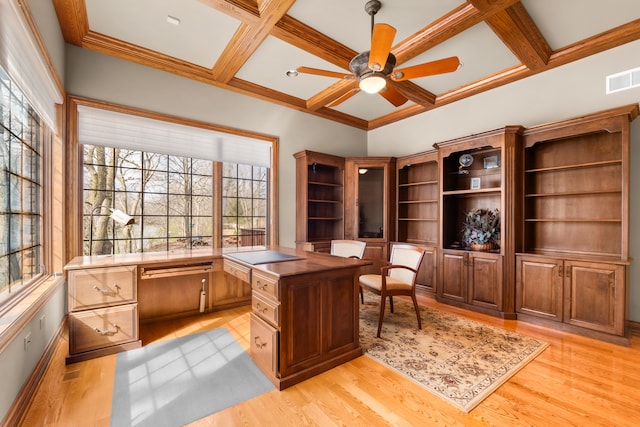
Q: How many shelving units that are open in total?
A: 4